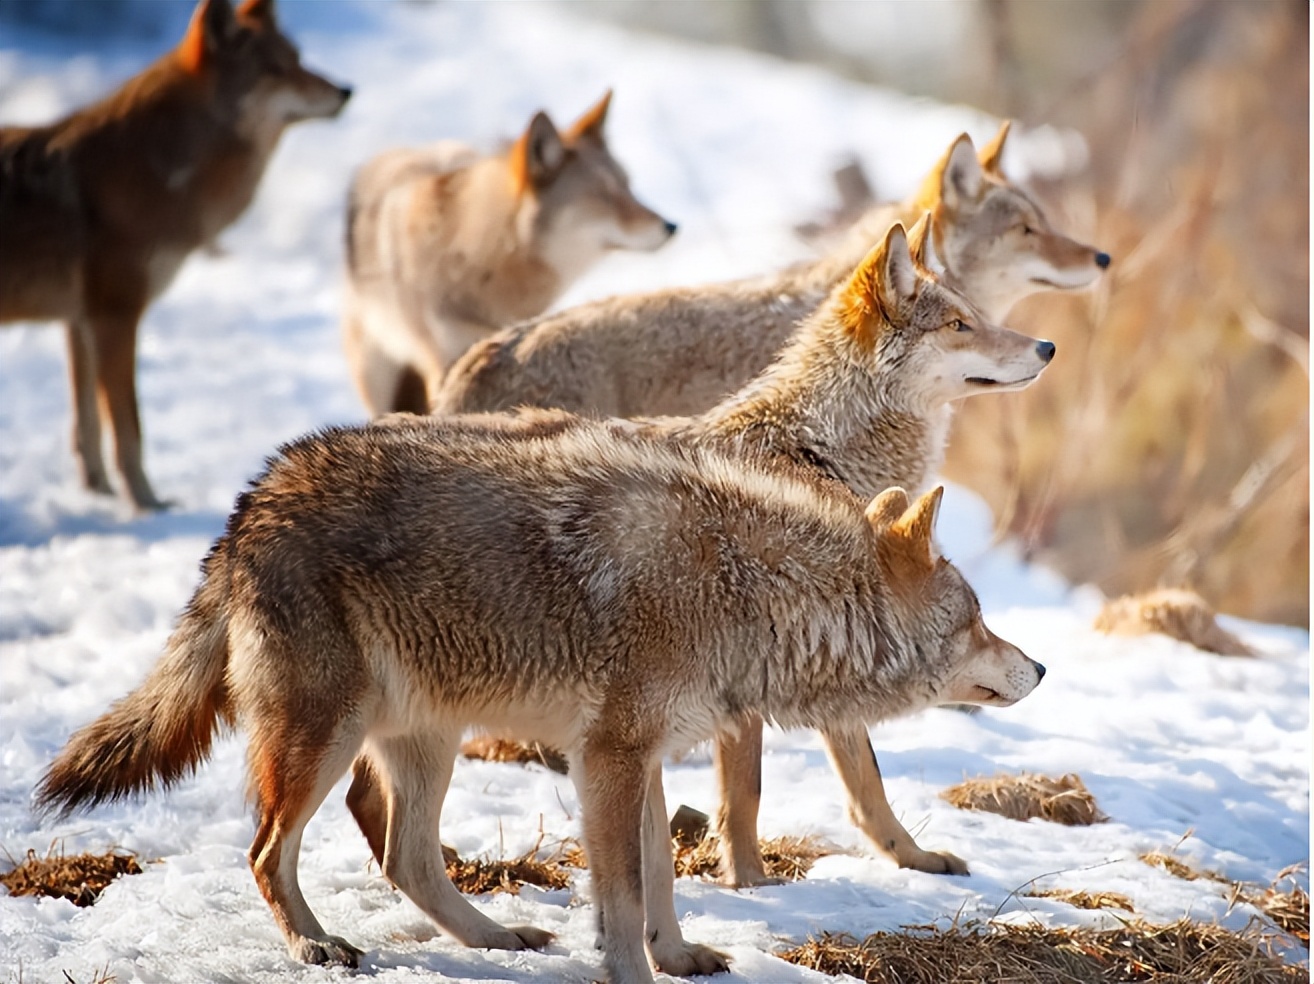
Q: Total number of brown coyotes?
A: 5